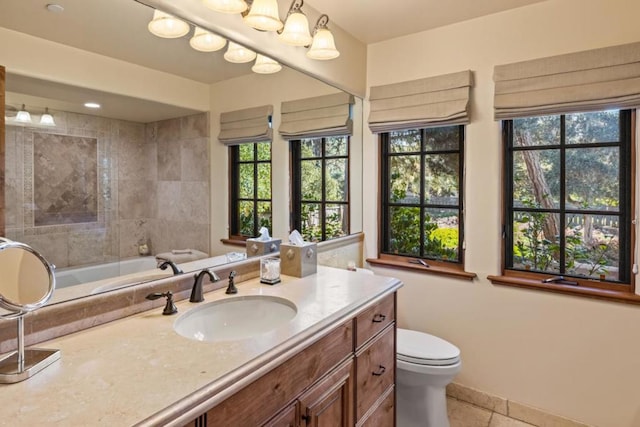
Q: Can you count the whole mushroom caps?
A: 0